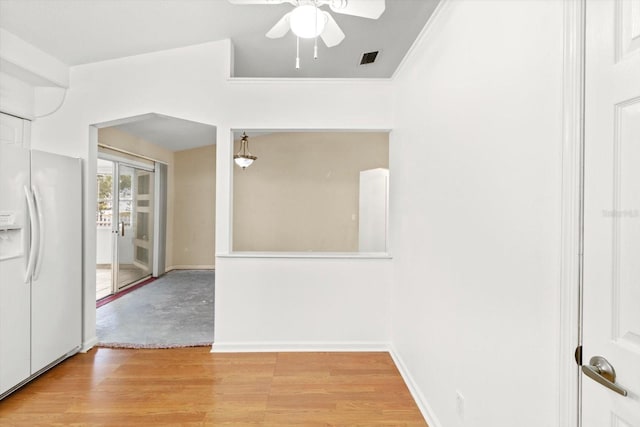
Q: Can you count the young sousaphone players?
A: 0